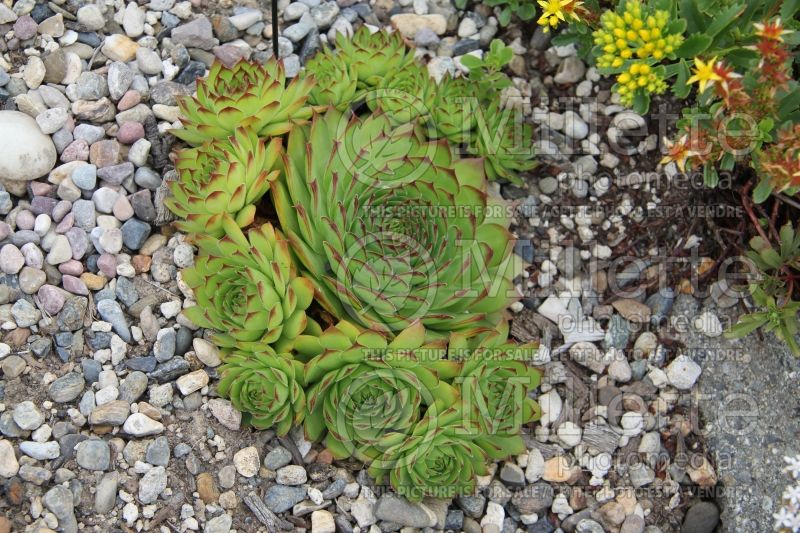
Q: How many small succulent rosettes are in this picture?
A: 12